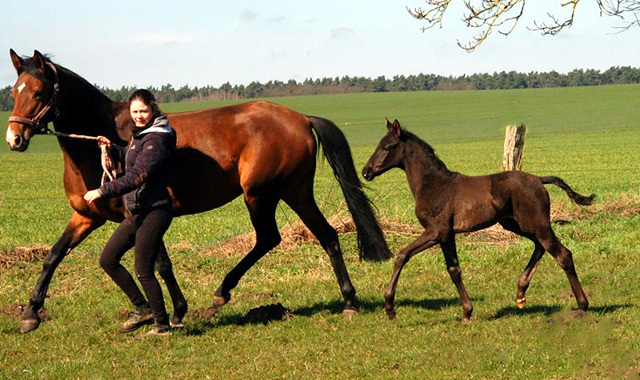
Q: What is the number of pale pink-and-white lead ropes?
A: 1